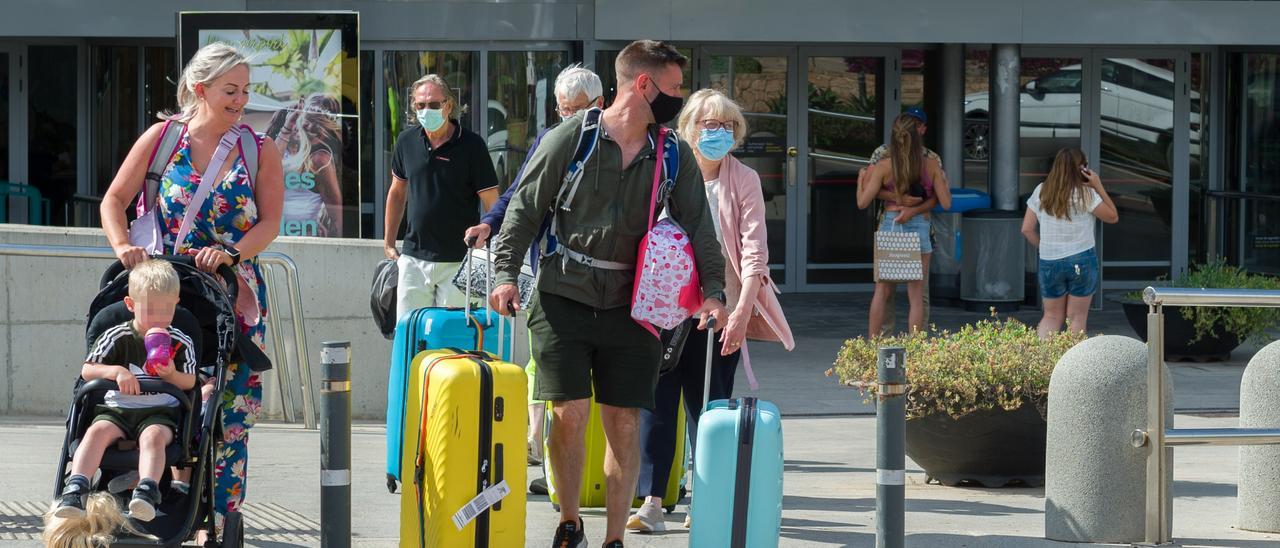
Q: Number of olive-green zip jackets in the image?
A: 1